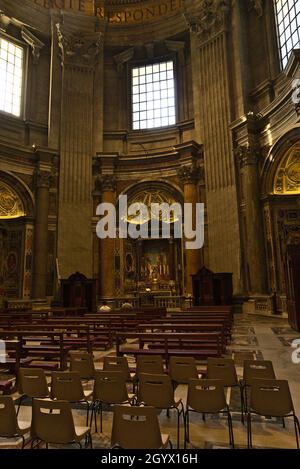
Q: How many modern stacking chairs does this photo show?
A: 15